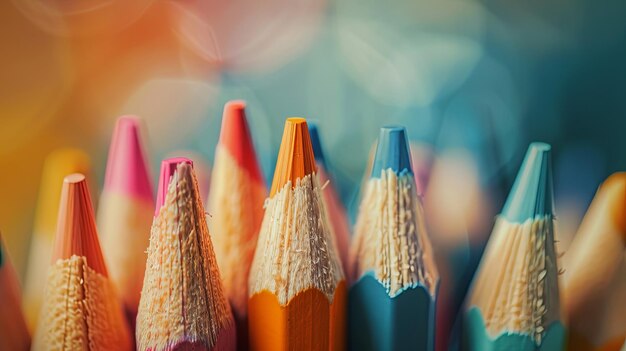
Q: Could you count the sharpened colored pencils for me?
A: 11